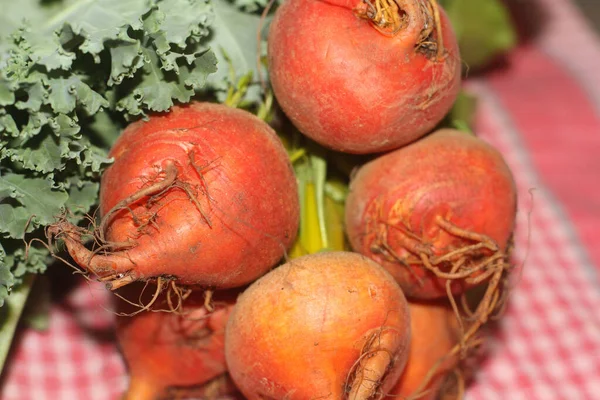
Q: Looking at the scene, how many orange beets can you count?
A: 6